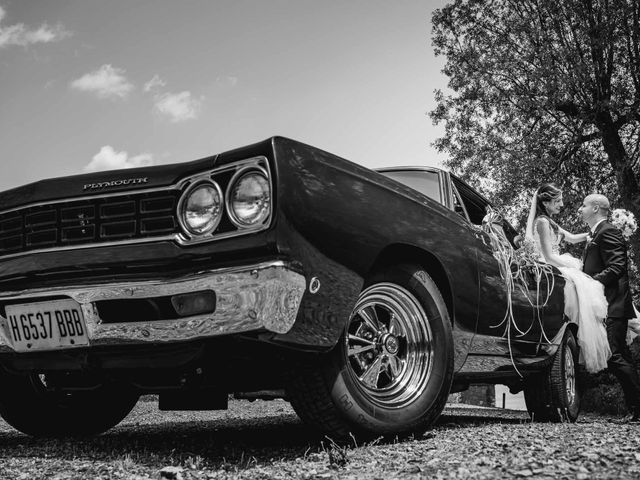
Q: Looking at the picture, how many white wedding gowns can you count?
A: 1